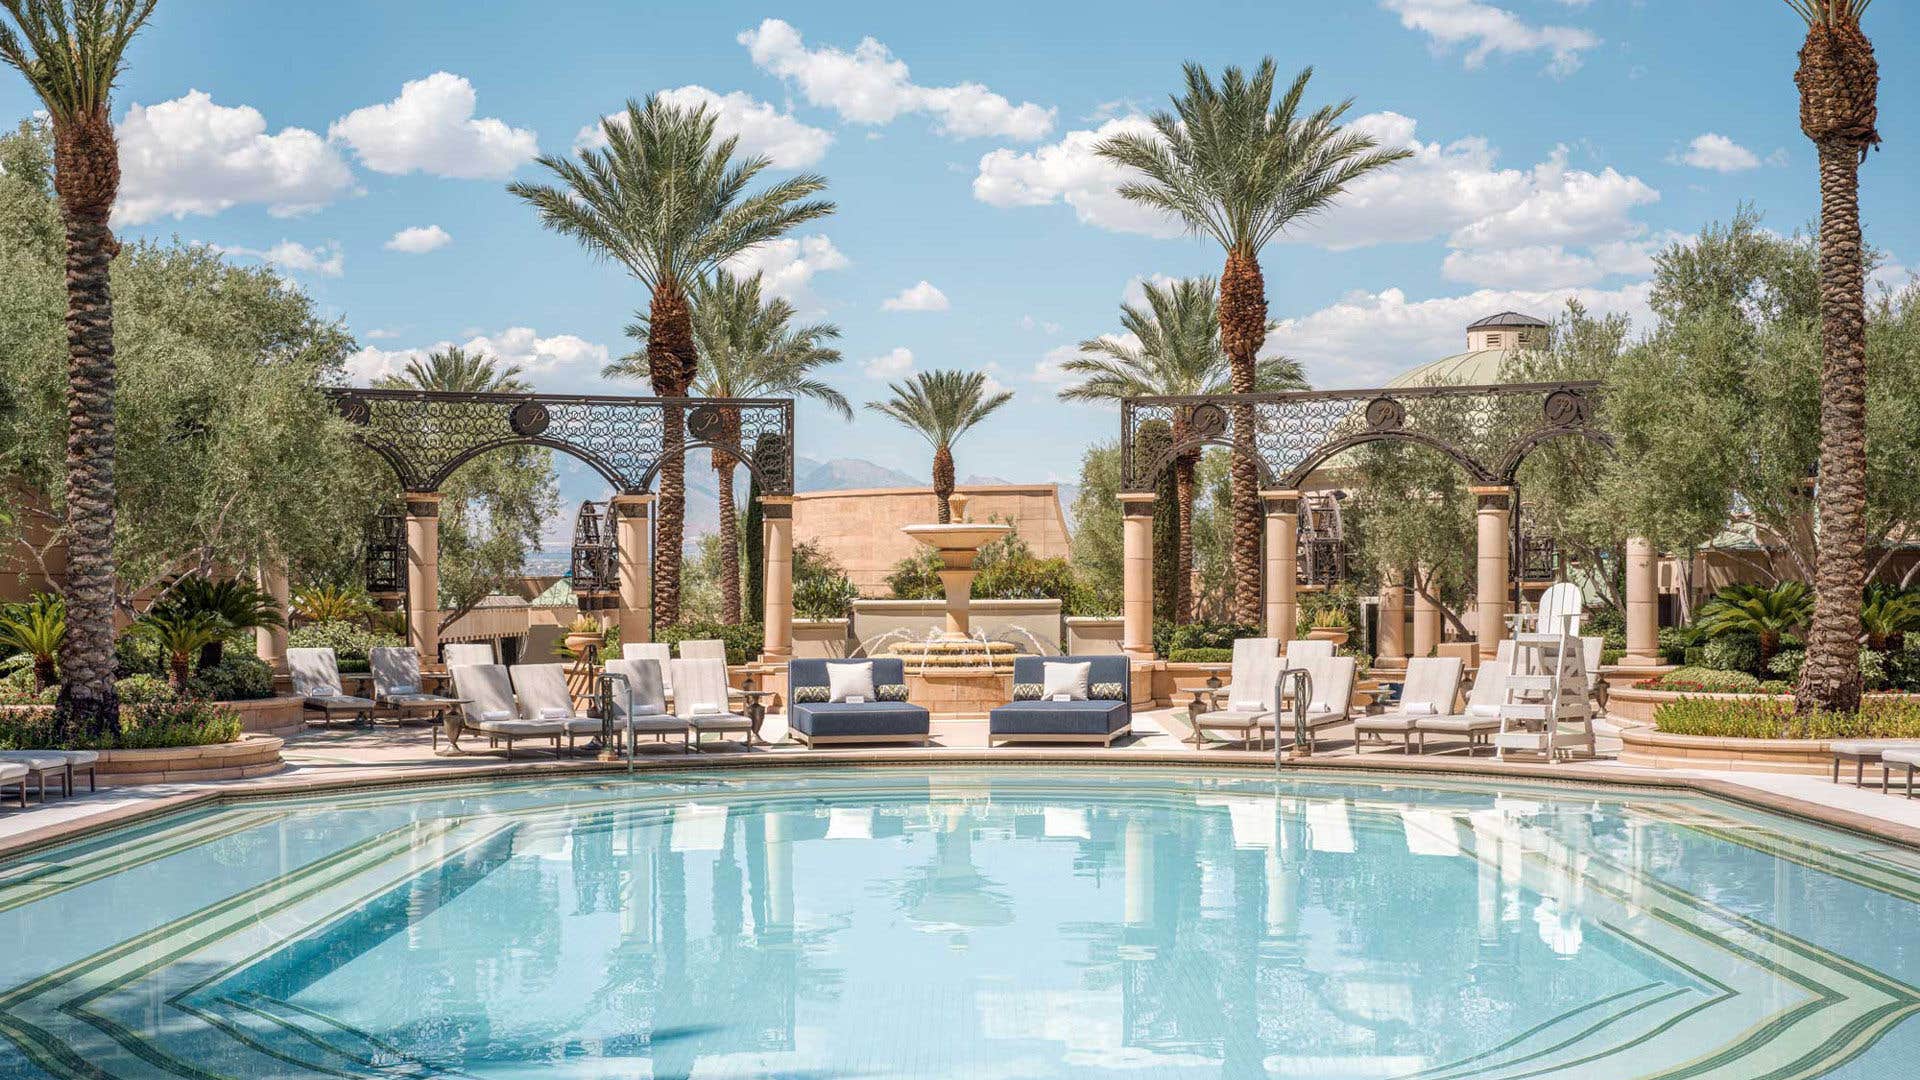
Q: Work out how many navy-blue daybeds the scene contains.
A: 2